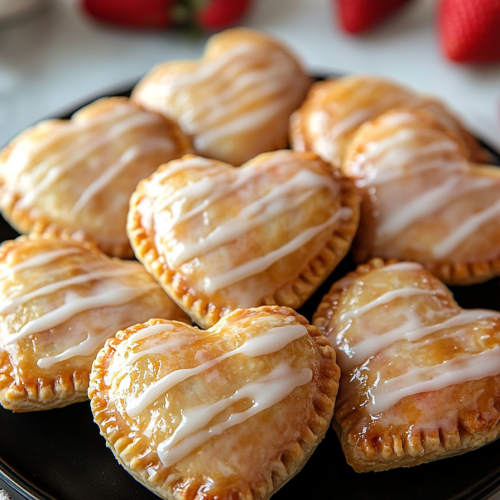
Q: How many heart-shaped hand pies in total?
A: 8